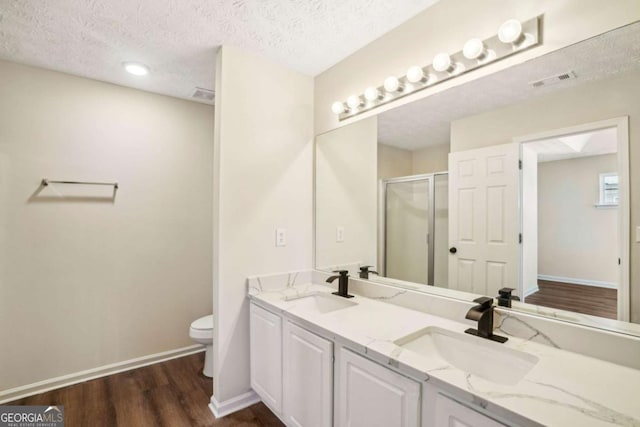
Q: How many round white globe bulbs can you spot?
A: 8